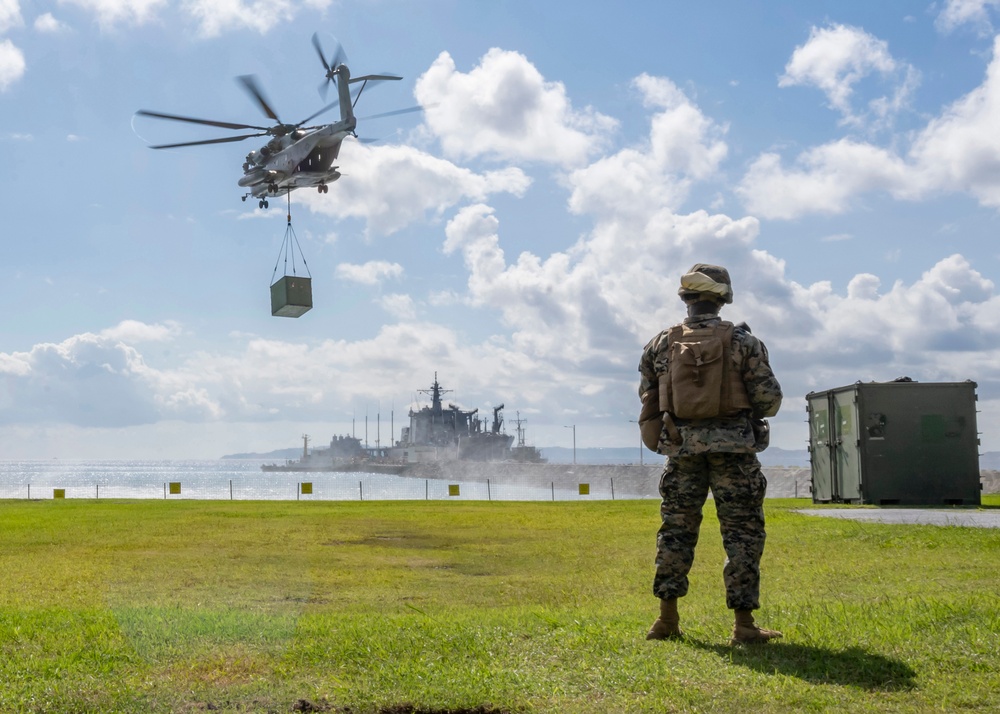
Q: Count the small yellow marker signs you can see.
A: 5